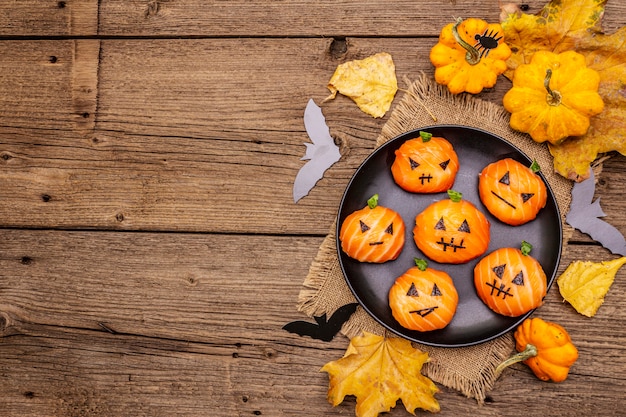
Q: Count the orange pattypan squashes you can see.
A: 3